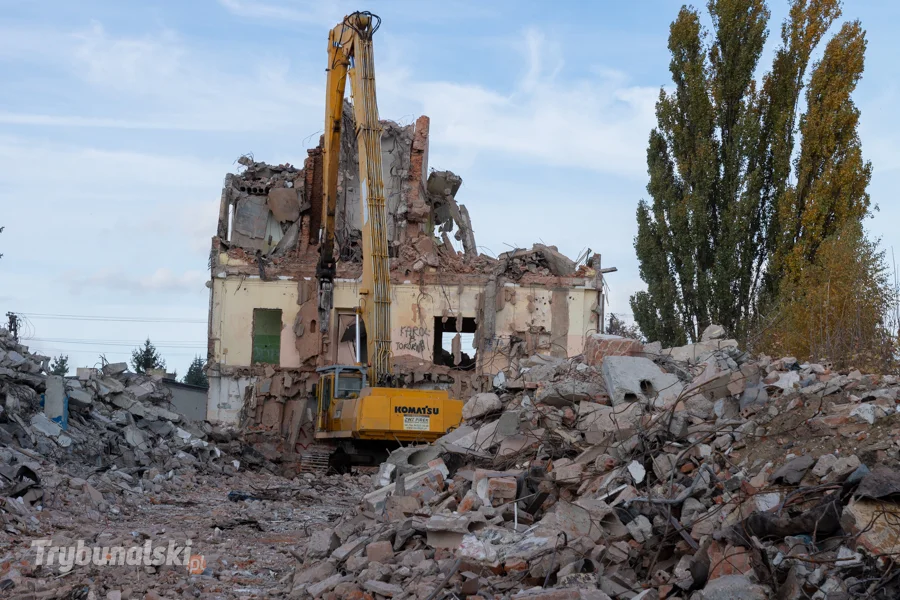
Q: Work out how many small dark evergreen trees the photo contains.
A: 3